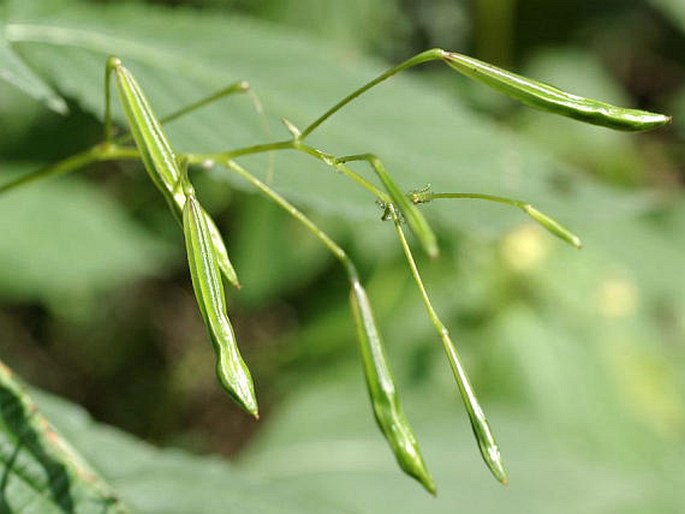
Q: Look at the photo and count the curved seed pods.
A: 7